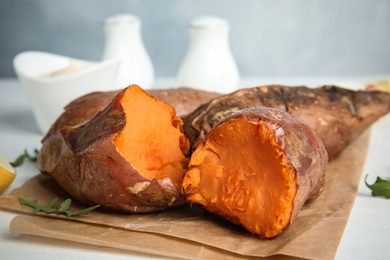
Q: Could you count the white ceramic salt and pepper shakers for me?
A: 2